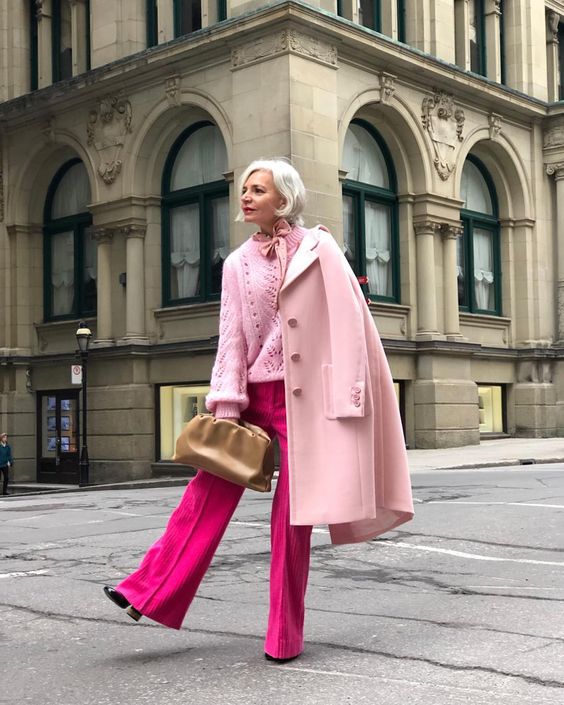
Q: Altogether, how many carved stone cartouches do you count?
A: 2